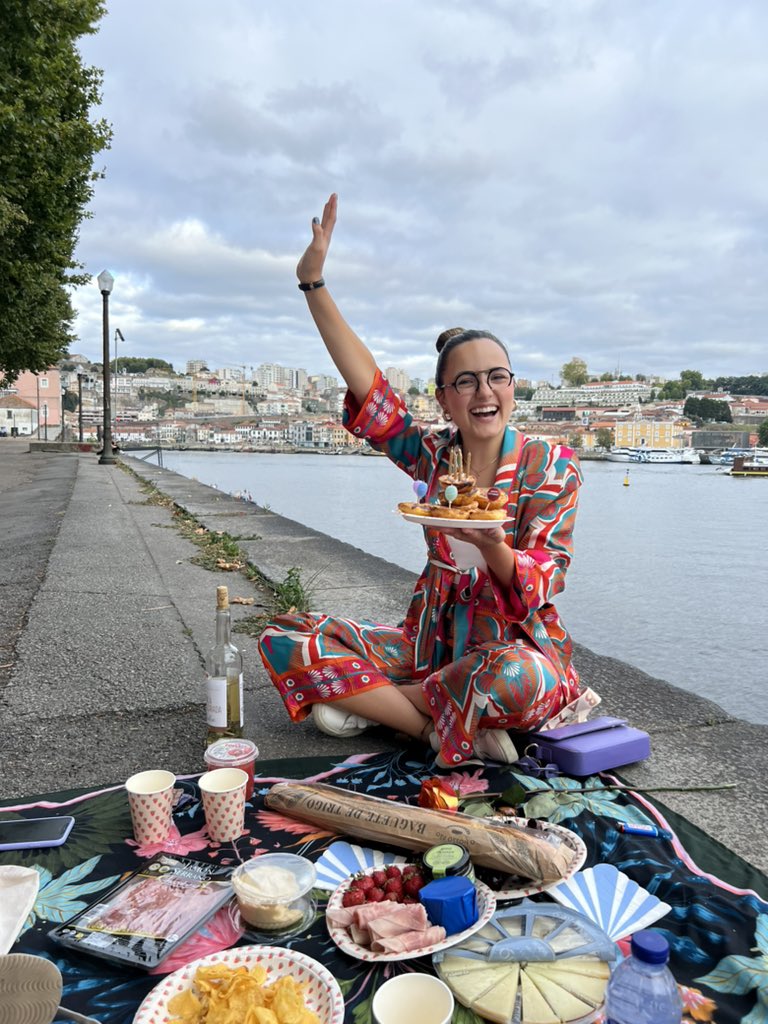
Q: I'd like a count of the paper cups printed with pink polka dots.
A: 2